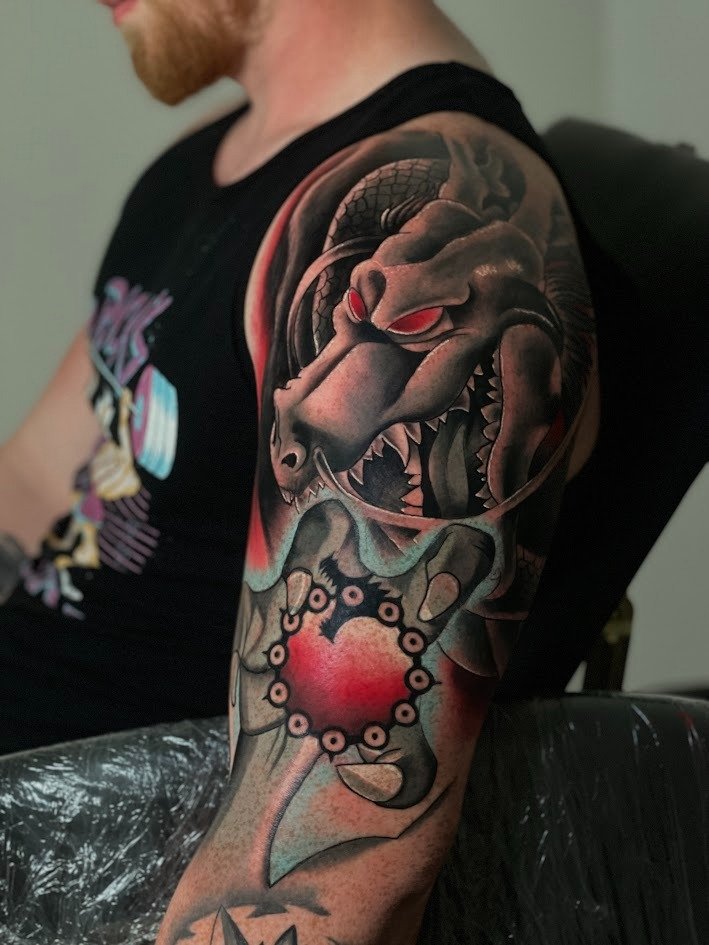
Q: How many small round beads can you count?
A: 12